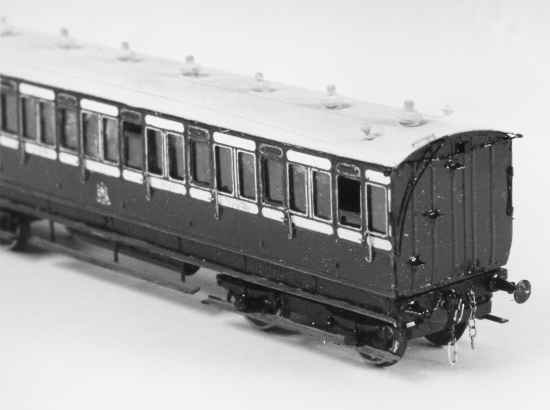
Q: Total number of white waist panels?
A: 12